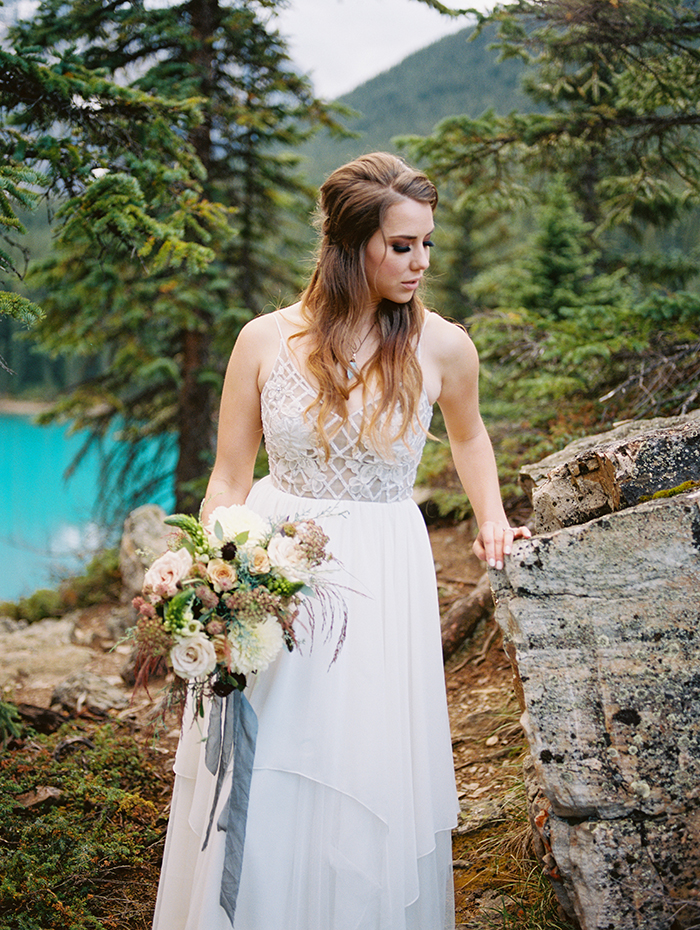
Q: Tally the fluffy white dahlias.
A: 2